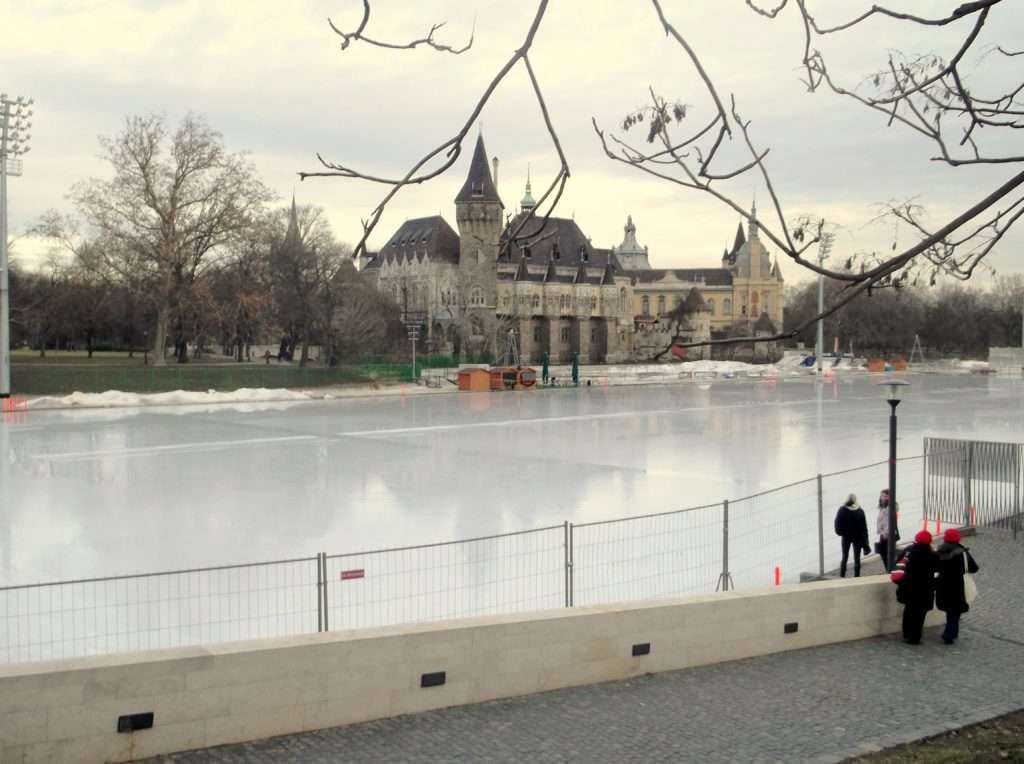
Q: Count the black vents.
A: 4